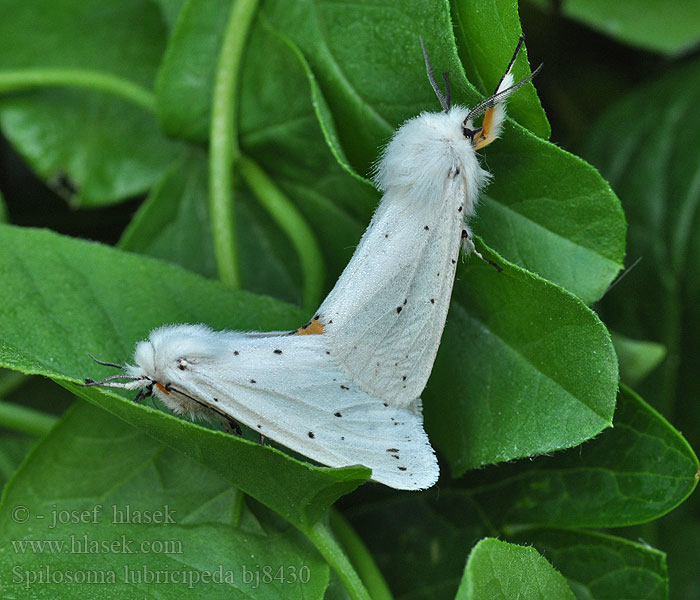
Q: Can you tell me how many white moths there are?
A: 2